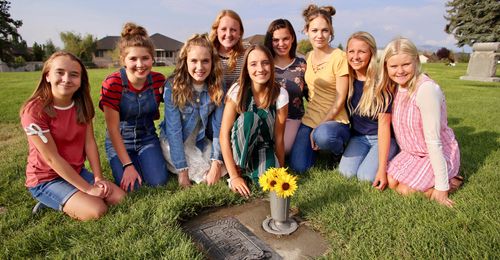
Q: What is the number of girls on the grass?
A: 9